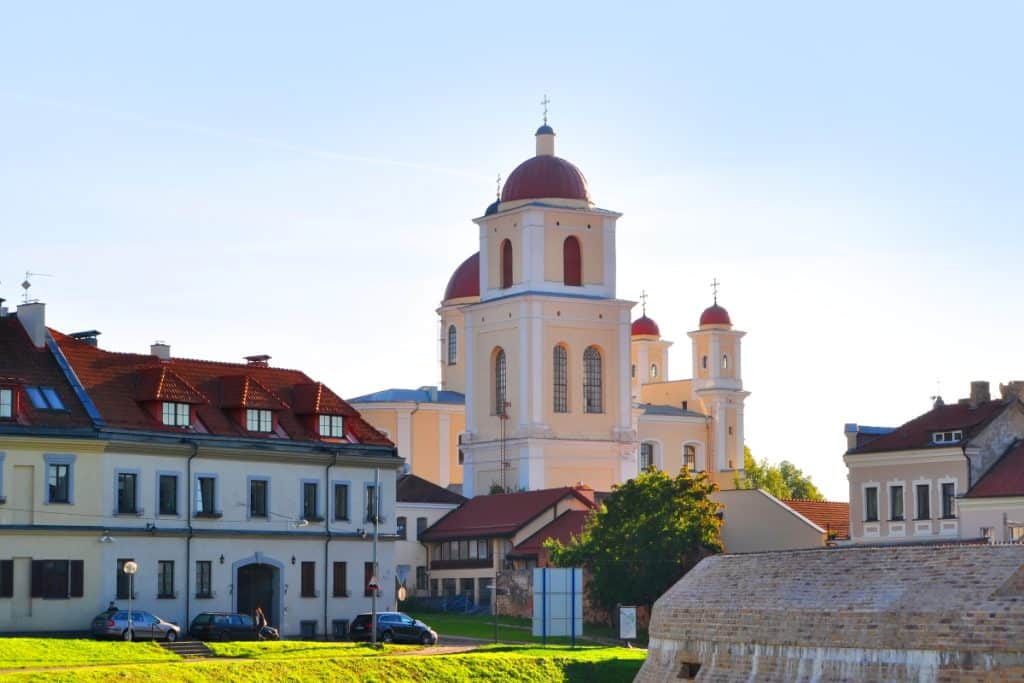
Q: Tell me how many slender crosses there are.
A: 4